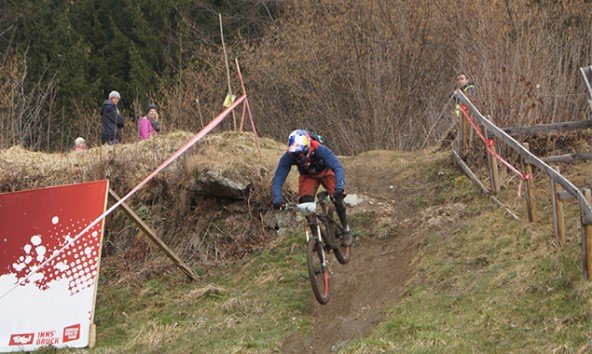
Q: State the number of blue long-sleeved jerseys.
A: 1